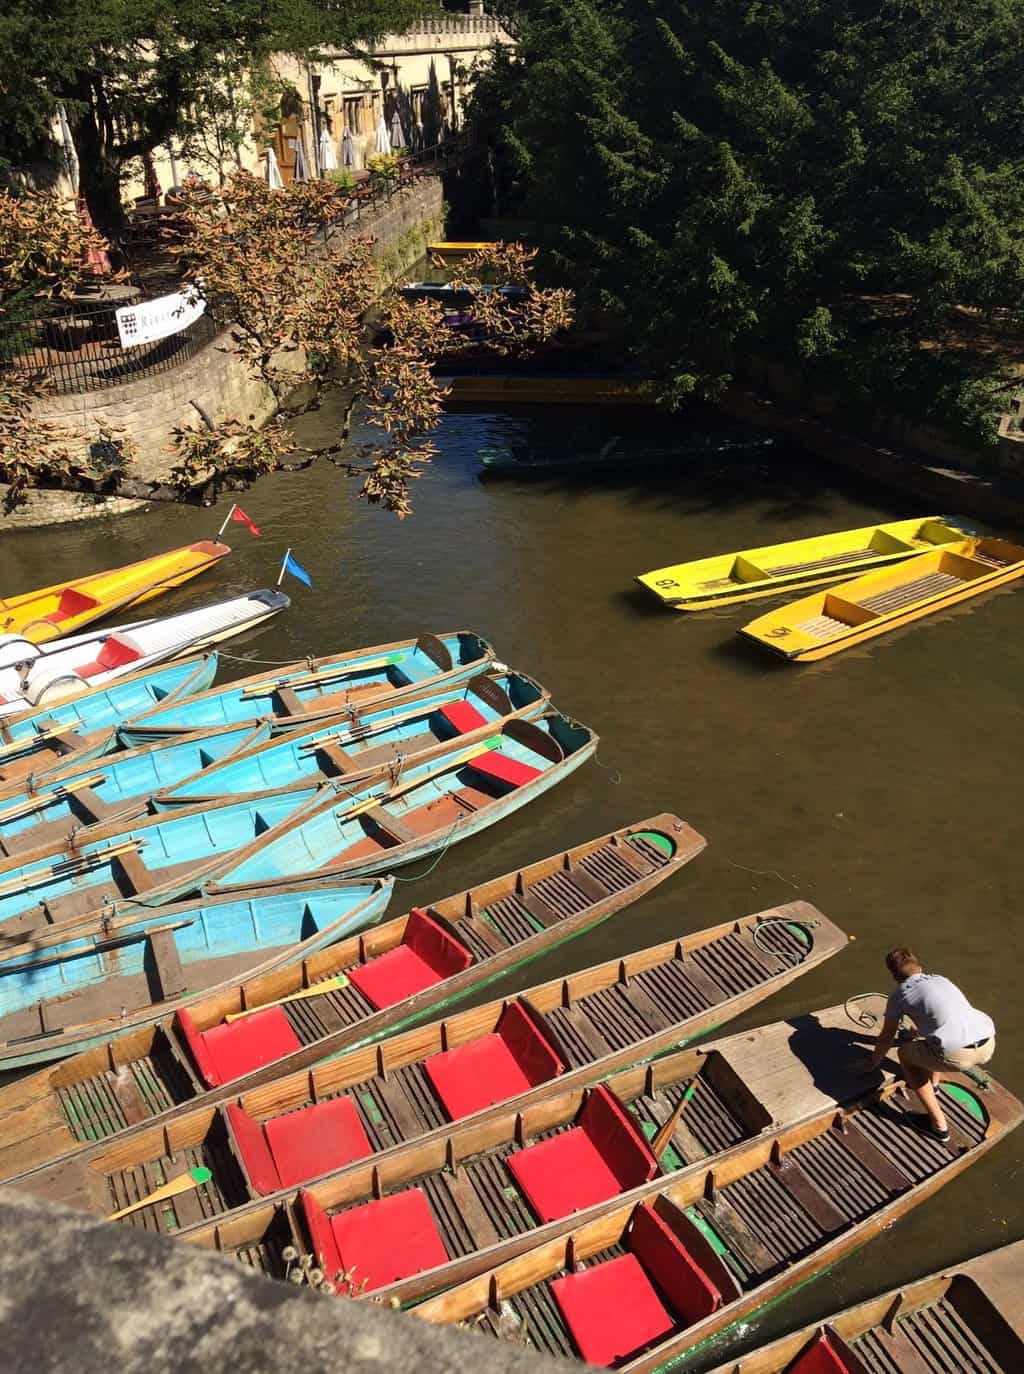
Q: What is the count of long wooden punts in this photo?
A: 5